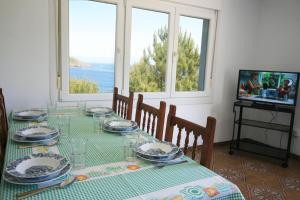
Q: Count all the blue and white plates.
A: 12